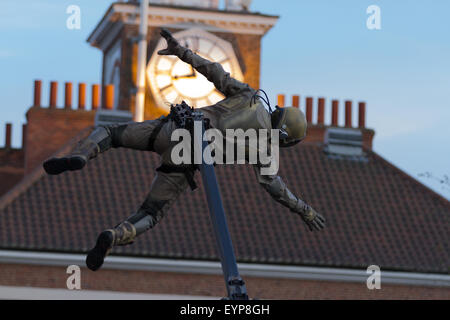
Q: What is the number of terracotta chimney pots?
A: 15